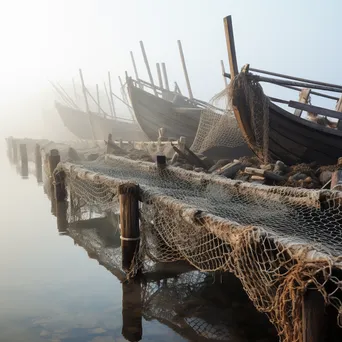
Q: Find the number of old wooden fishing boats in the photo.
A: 3